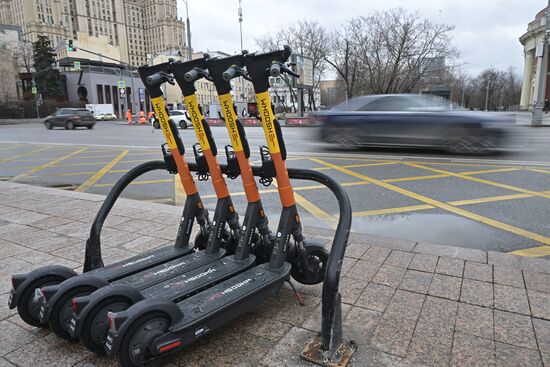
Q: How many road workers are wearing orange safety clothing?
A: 3